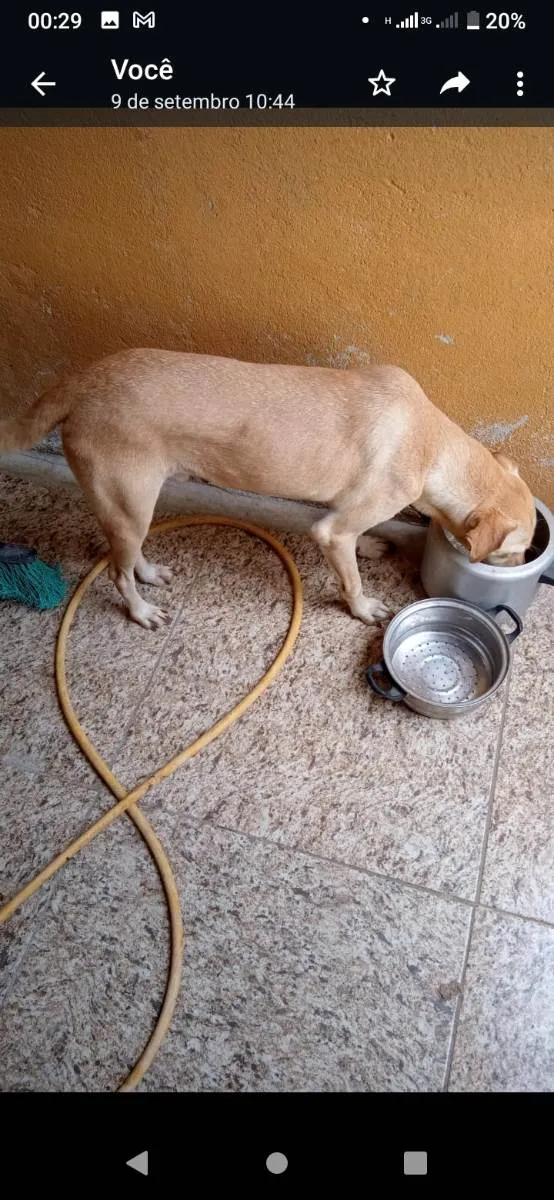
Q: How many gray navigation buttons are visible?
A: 3